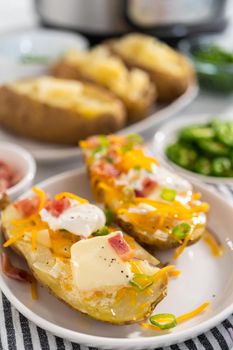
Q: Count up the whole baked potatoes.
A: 3